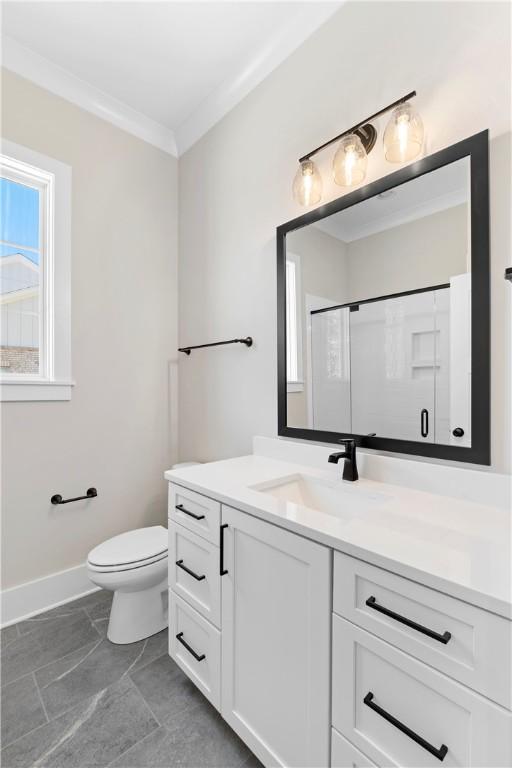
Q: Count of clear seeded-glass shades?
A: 3